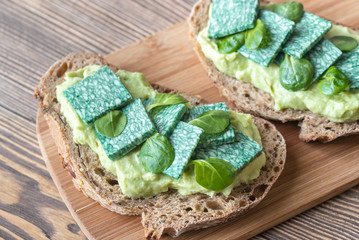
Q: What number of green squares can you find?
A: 11